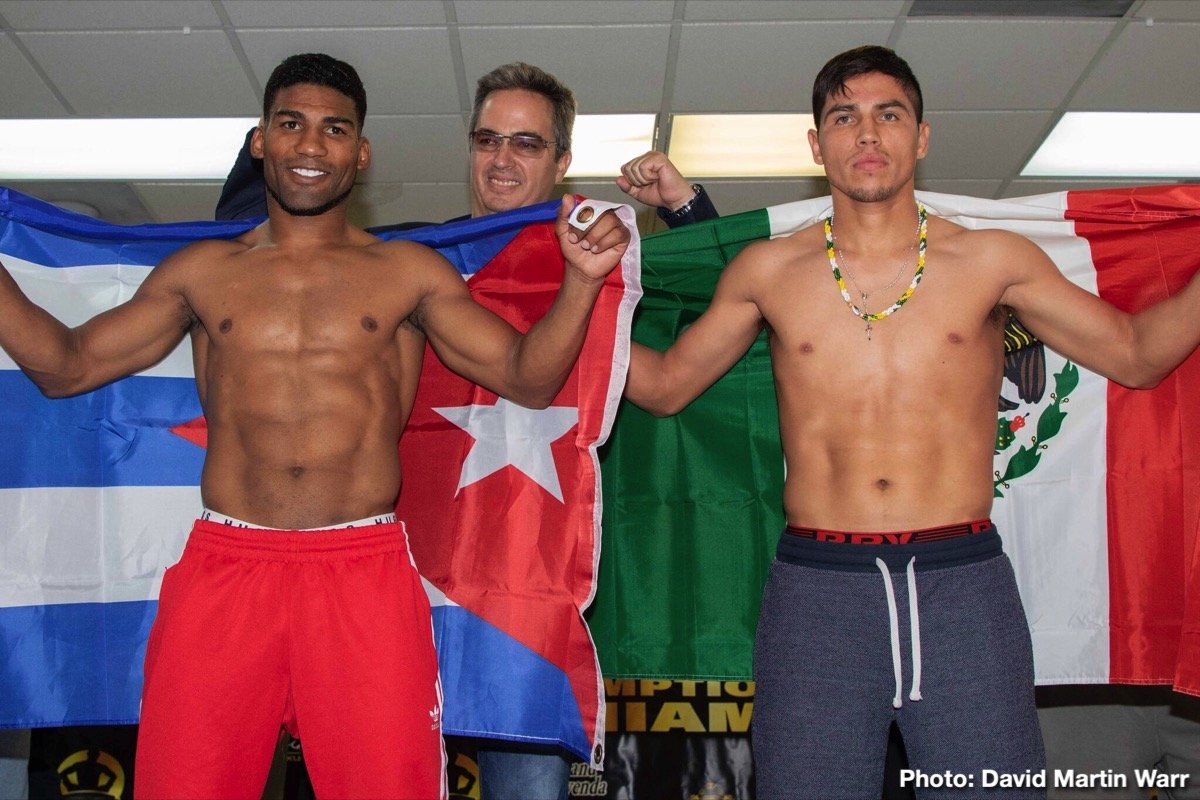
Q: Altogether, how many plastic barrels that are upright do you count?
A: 0